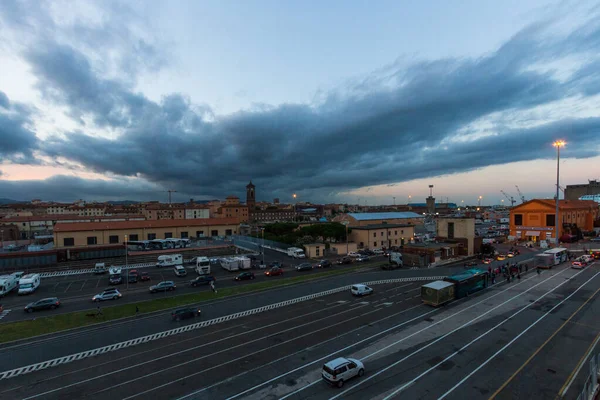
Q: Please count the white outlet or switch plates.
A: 0